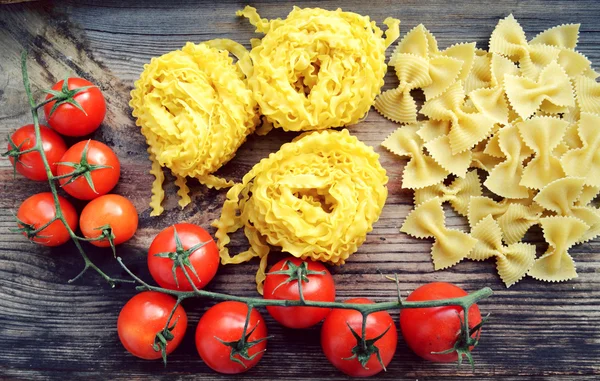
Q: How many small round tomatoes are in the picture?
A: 11